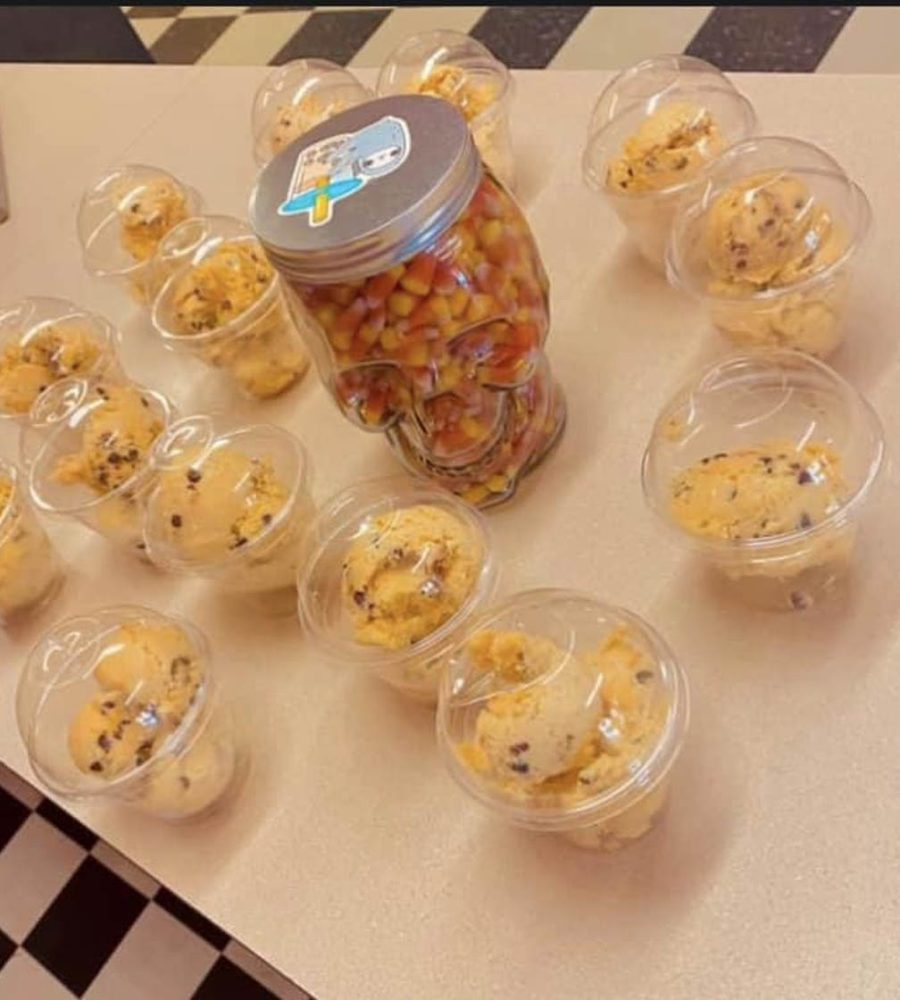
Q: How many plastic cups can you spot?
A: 14